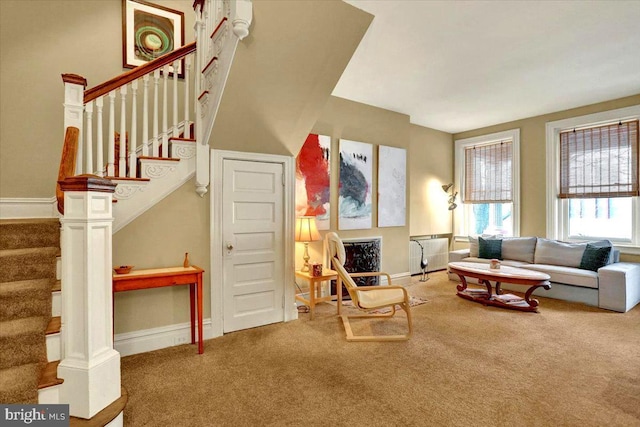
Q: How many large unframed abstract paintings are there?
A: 3